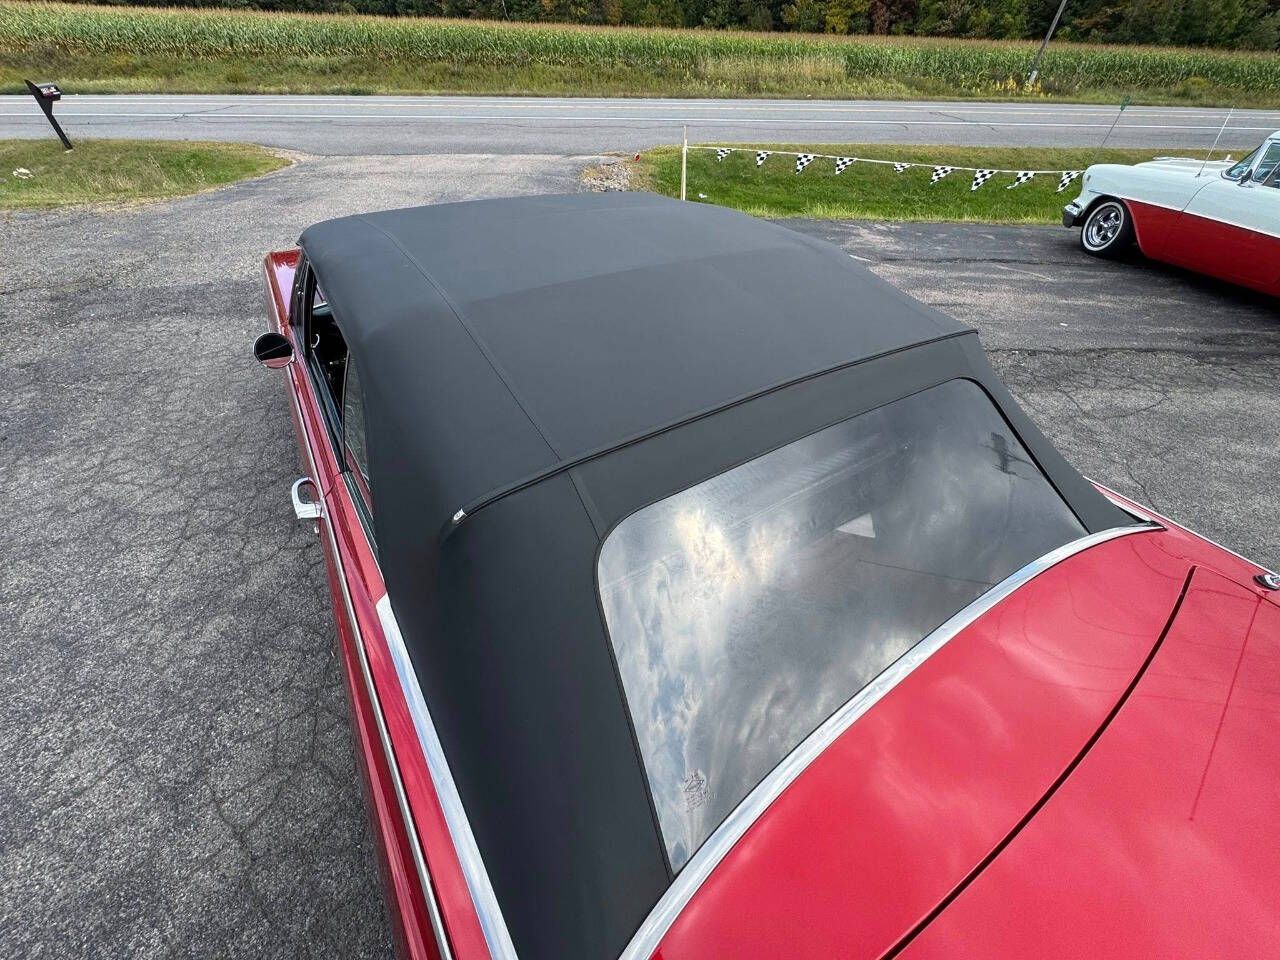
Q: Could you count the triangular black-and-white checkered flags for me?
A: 9